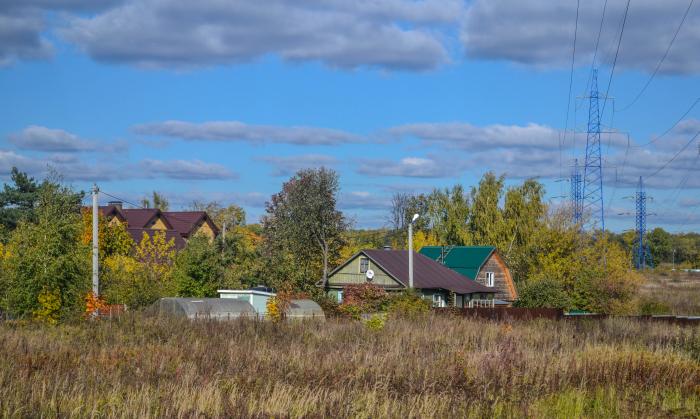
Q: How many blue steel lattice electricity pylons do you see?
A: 3